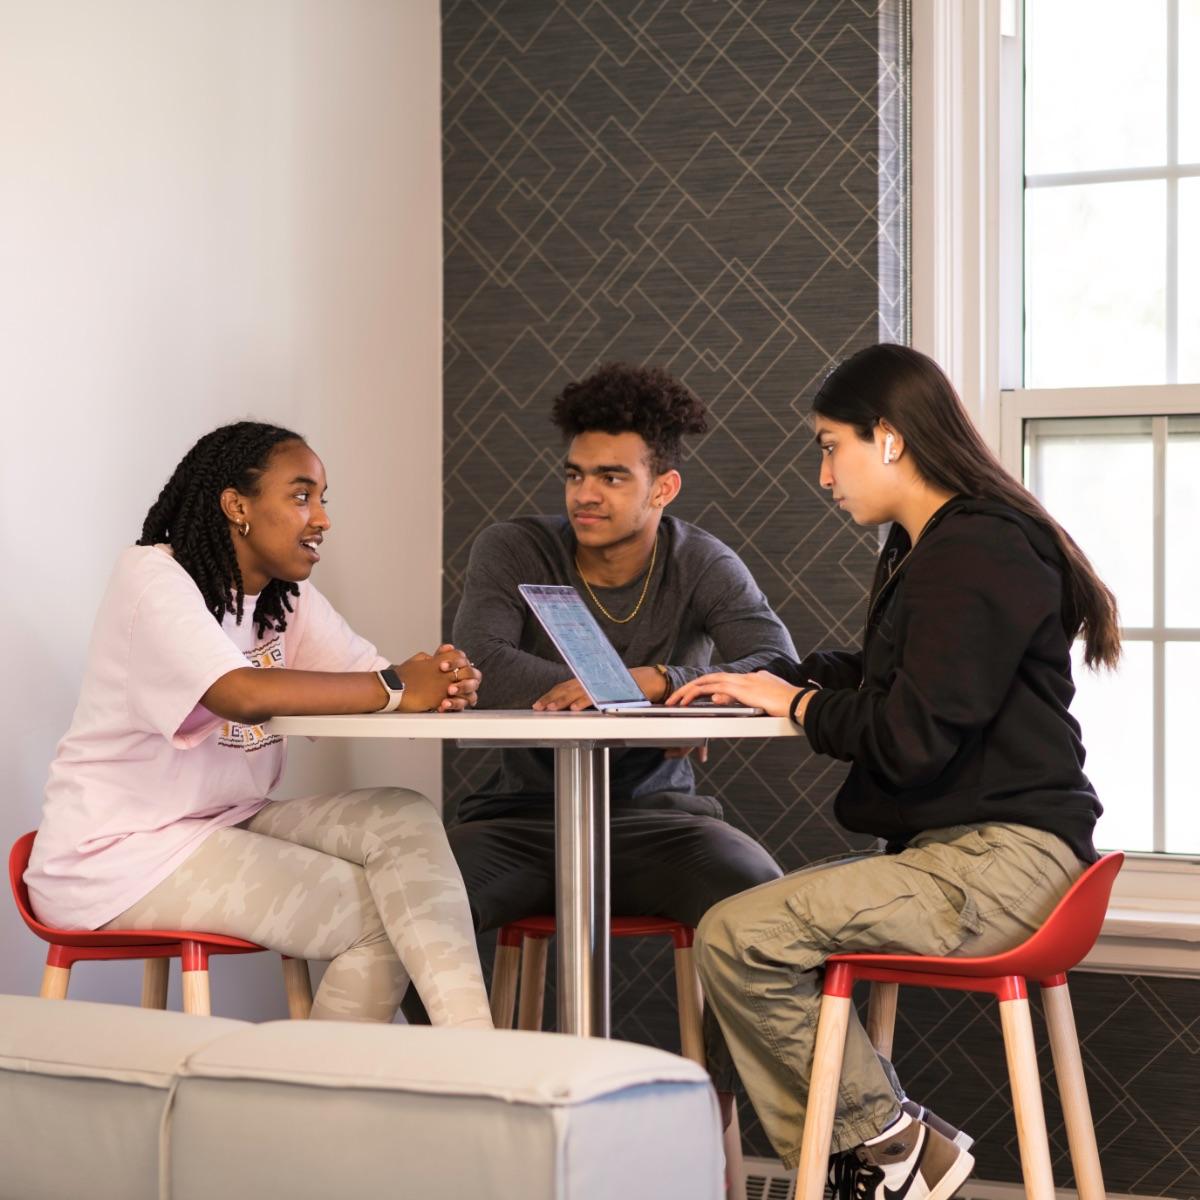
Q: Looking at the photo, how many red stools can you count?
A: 3